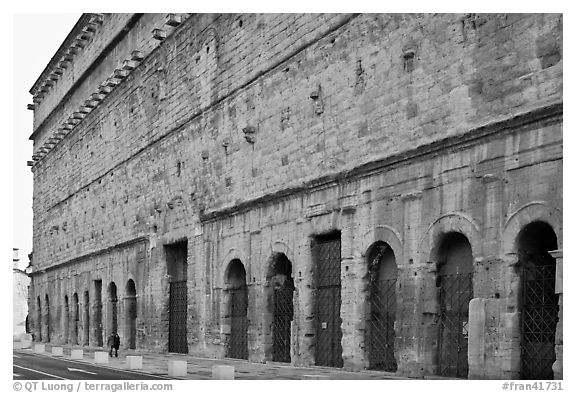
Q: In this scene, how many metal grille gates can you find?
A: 7